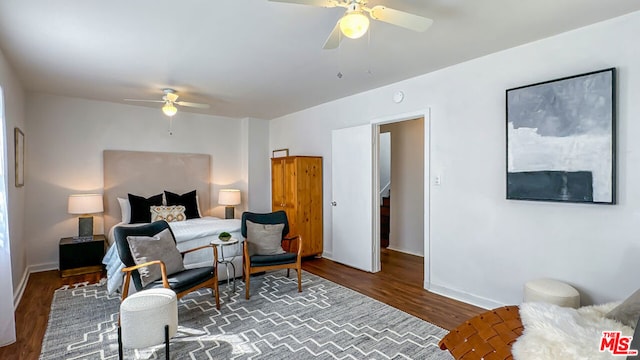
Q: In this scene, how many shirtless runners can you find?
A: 0